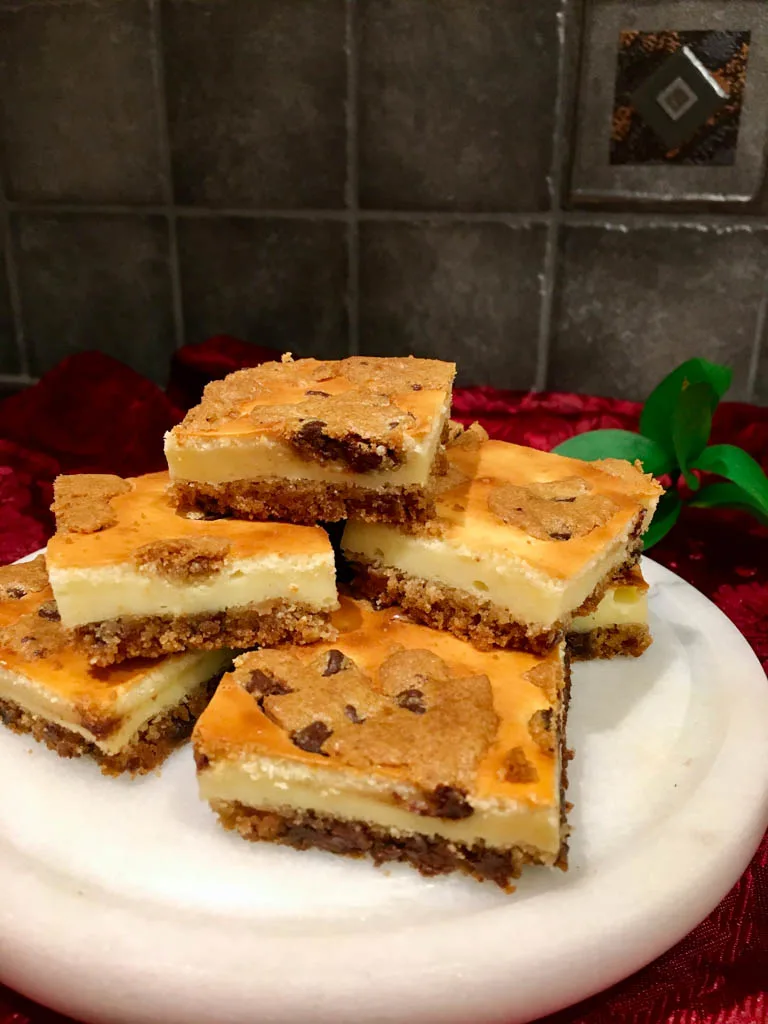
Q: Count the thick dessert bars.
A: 6